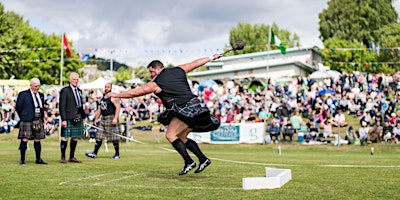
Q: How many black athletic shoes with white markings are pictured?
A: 2